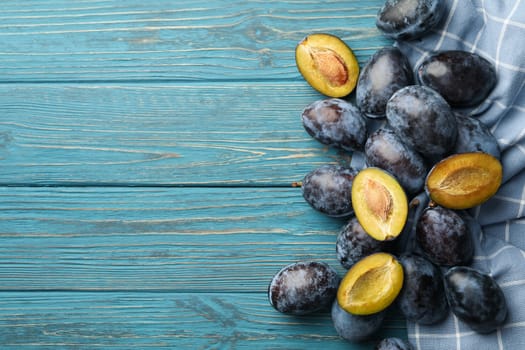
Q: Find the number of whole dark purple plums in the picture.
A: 15